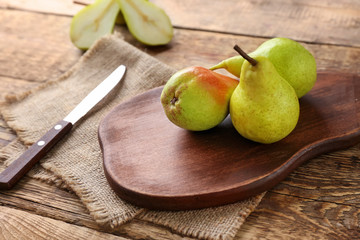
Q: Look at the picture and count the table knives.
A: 1